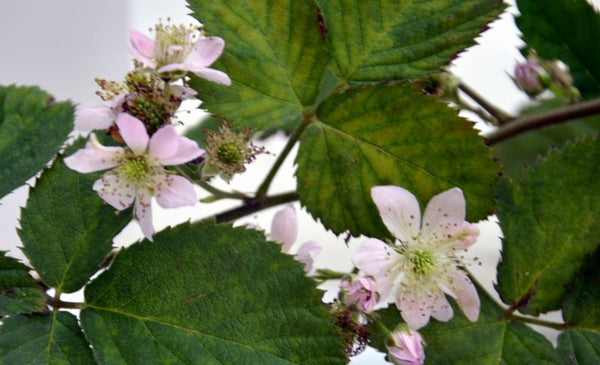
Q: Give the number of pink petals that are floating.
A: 0